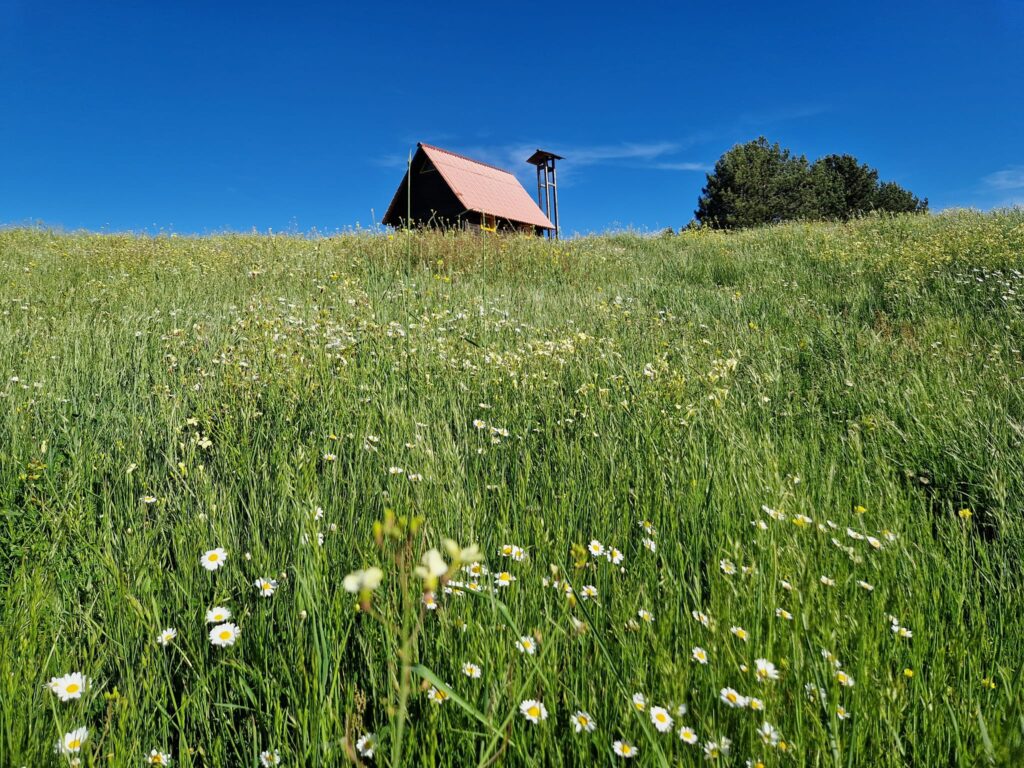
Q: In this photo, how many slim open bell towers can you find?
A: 1